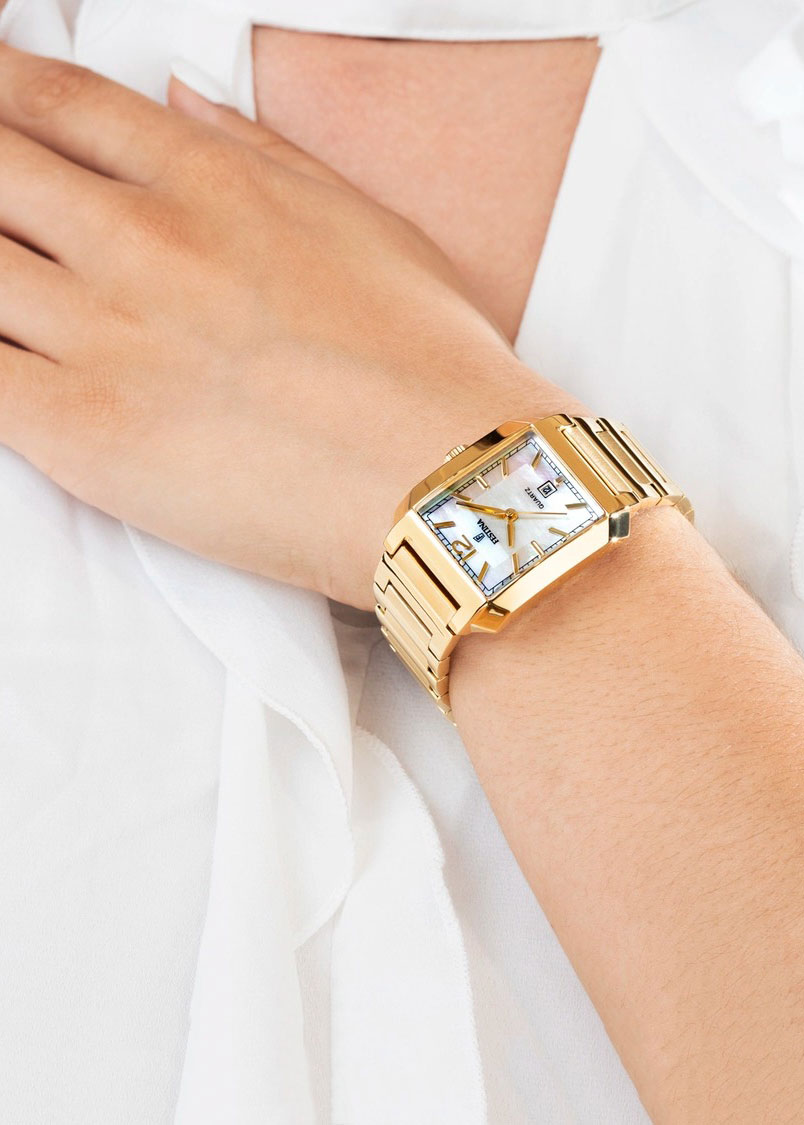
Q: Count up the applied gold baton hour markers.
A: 11